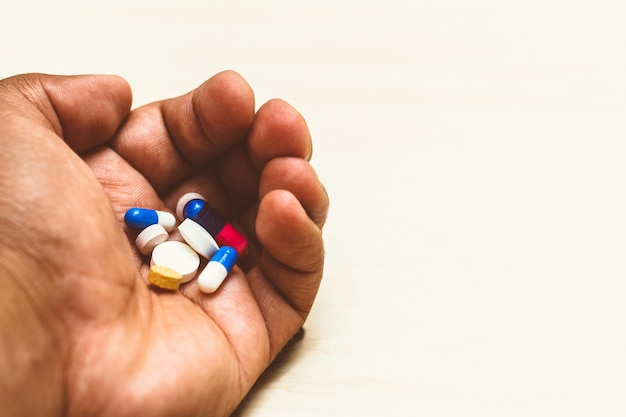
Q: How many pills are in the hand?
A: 8